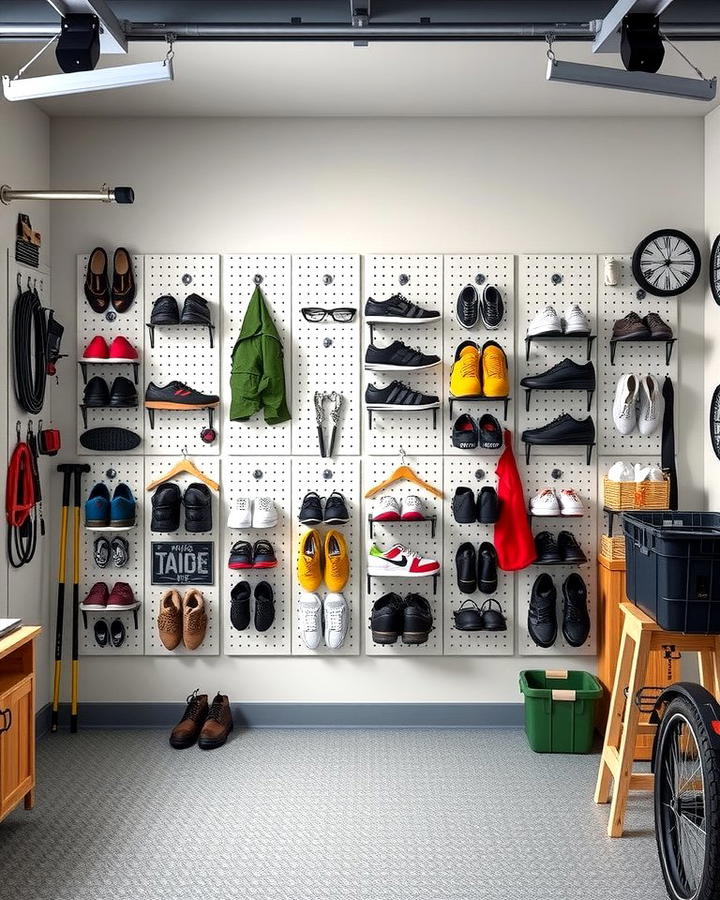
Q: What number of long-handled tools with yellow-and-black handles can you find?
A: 2